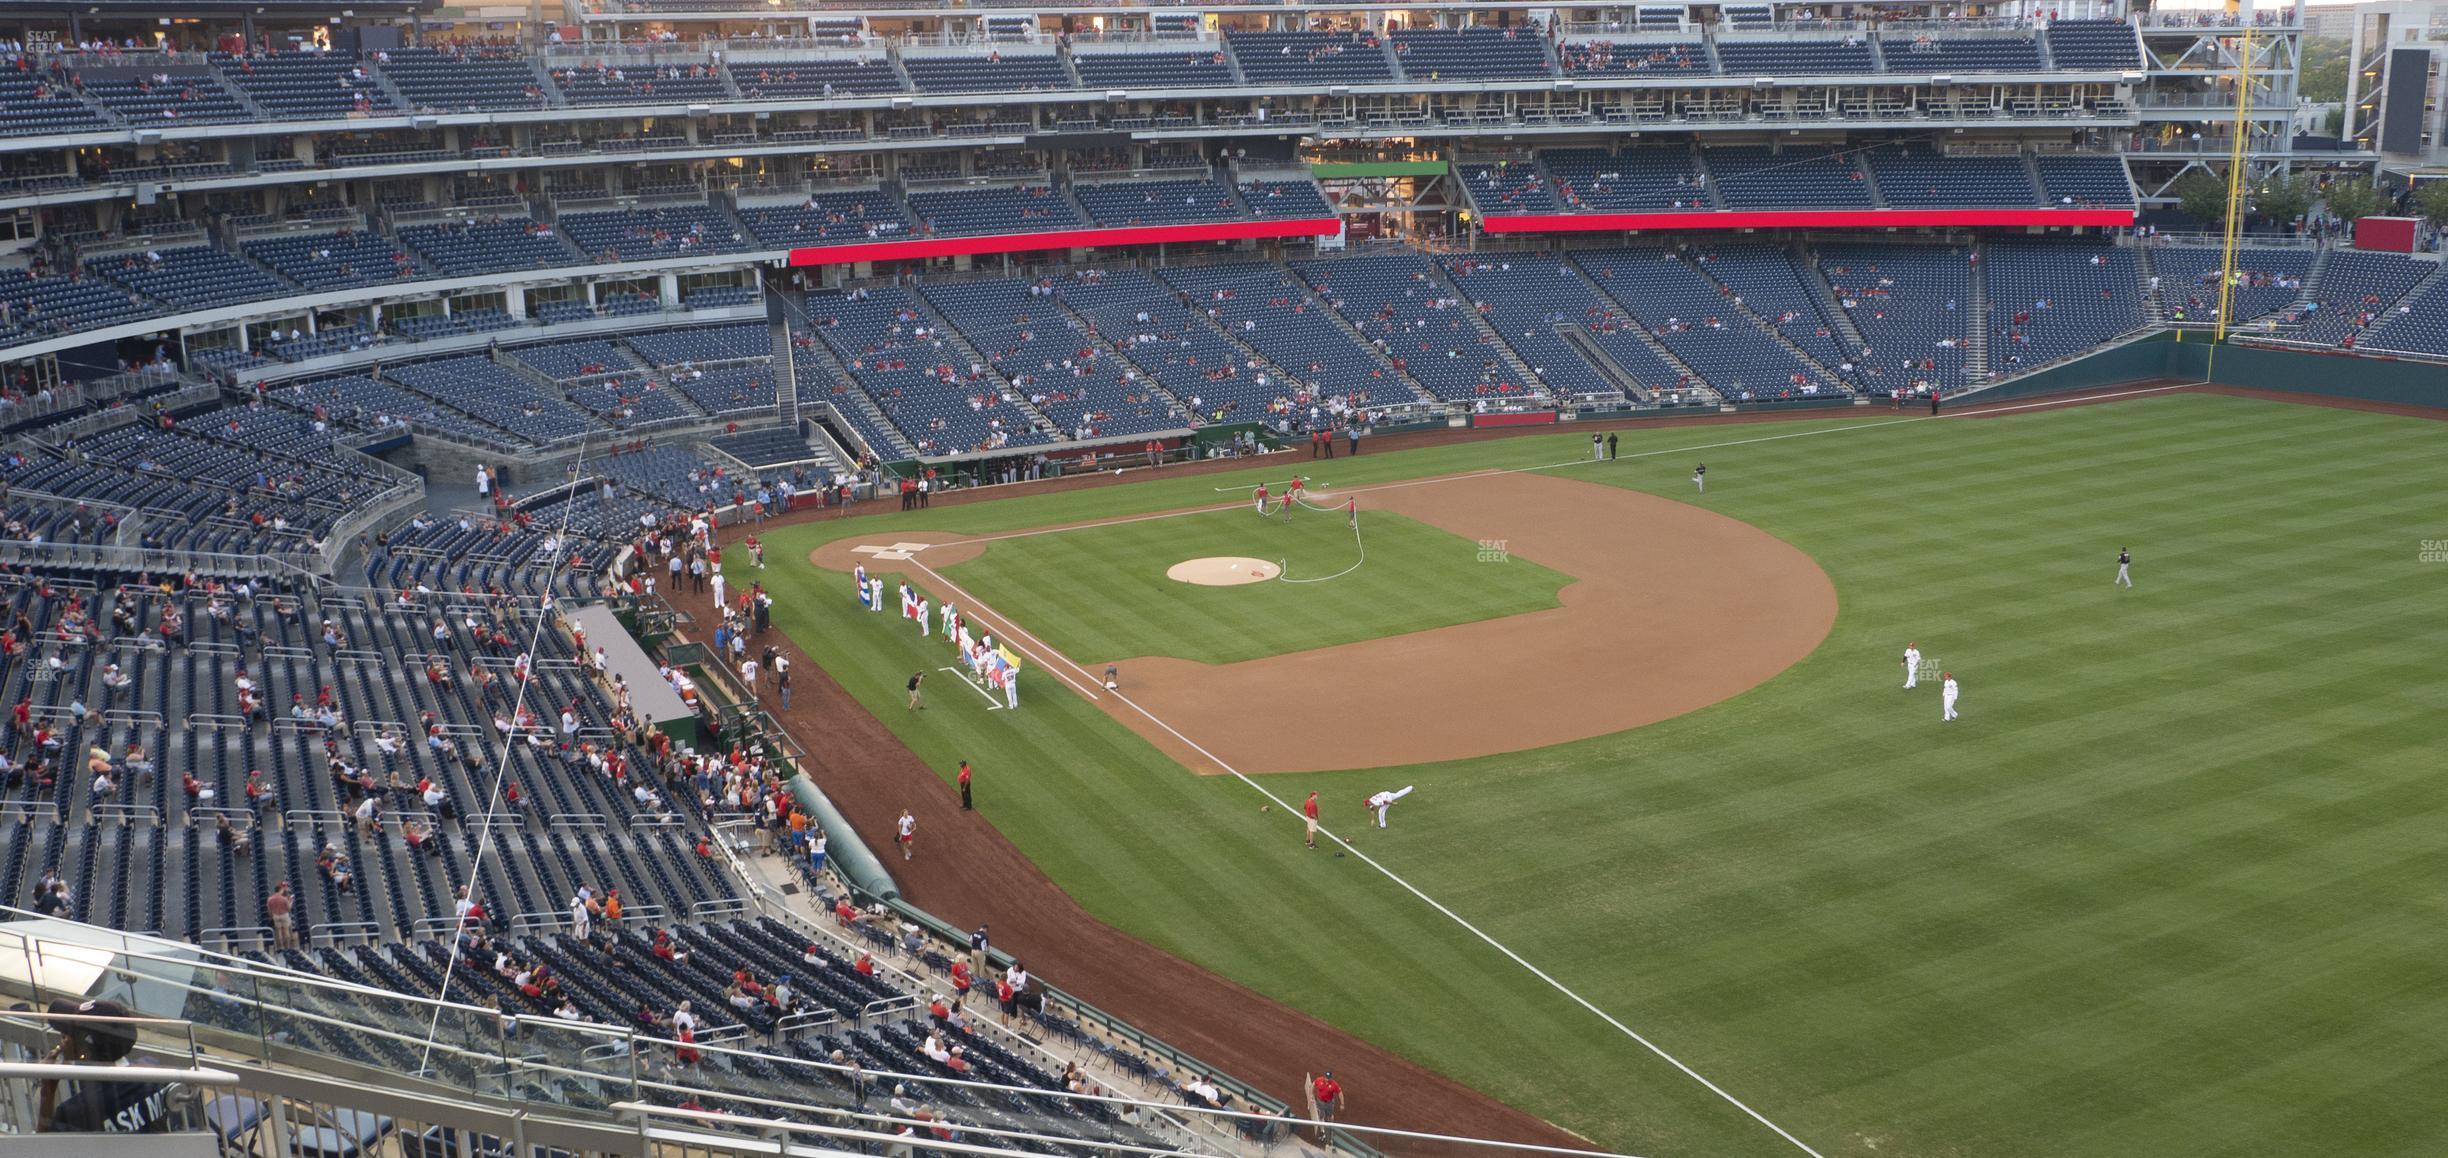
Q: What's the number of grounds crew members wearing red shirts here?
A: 4